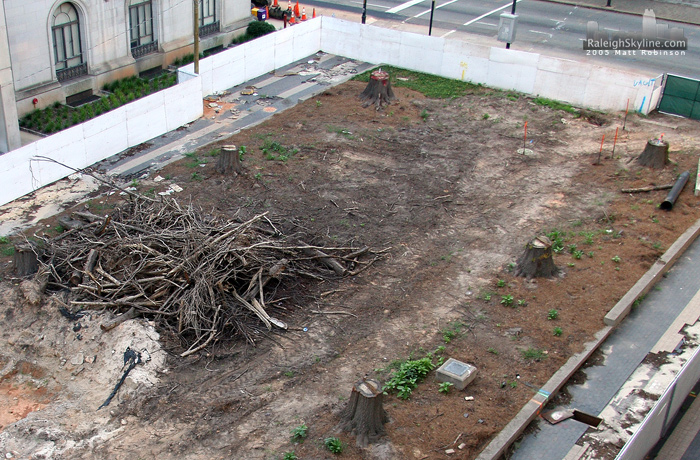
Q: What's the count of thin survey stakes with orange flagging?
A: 4